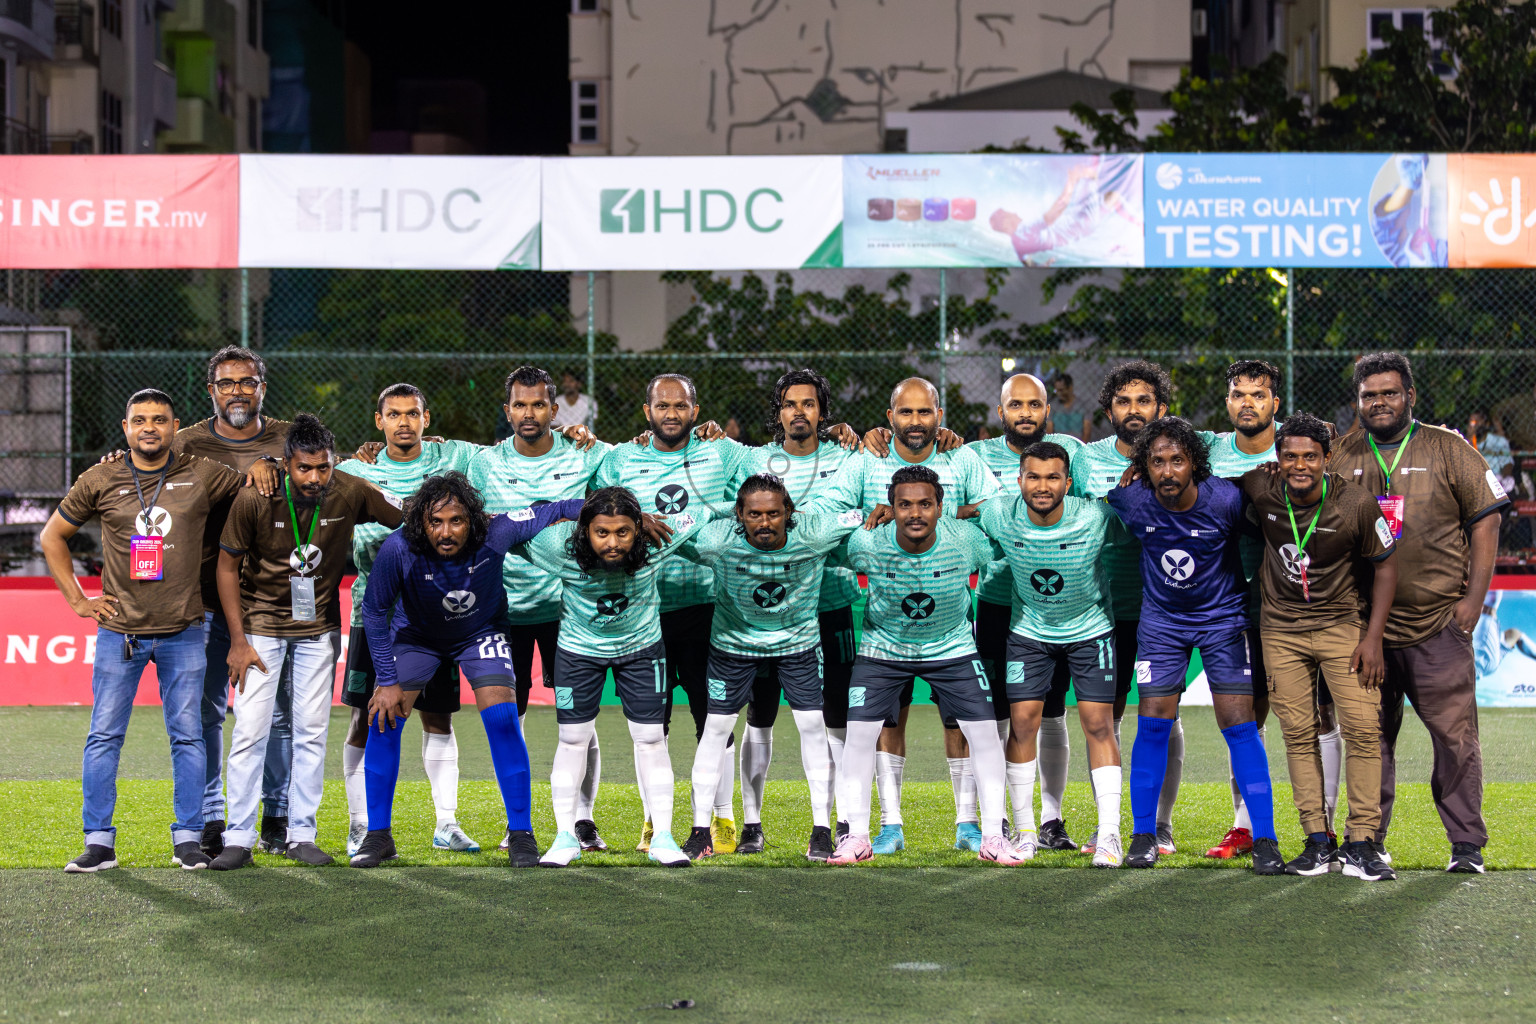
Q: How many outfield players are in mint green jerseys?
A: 12